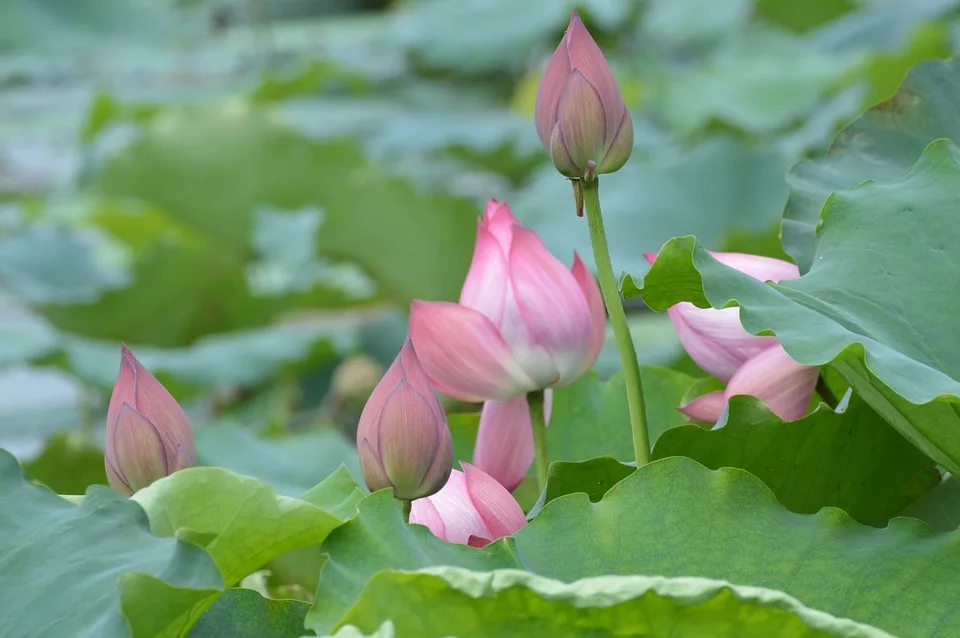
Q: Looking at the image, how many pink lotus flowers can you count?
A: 6